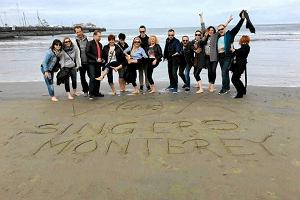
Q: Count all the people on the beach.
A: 15